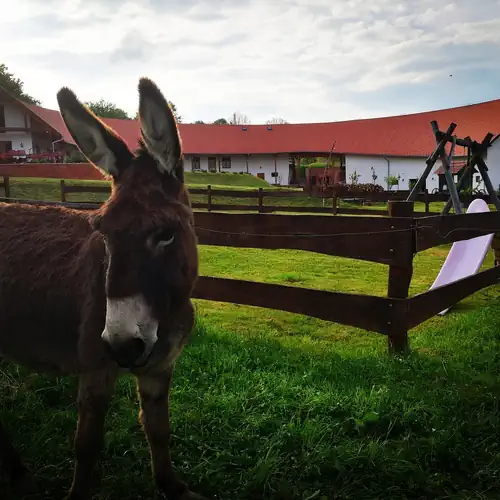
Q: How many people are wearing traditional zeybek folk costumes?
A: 0